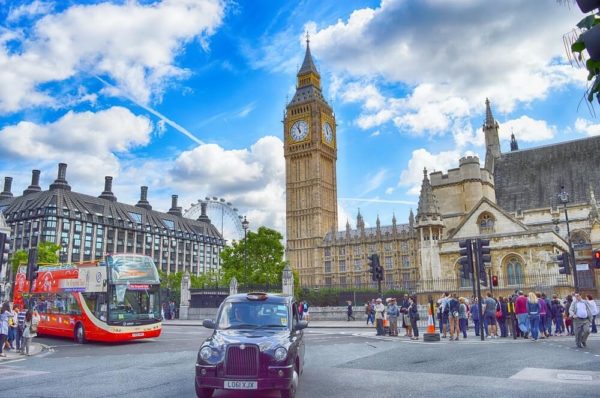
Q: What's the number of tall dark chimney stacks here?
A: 7